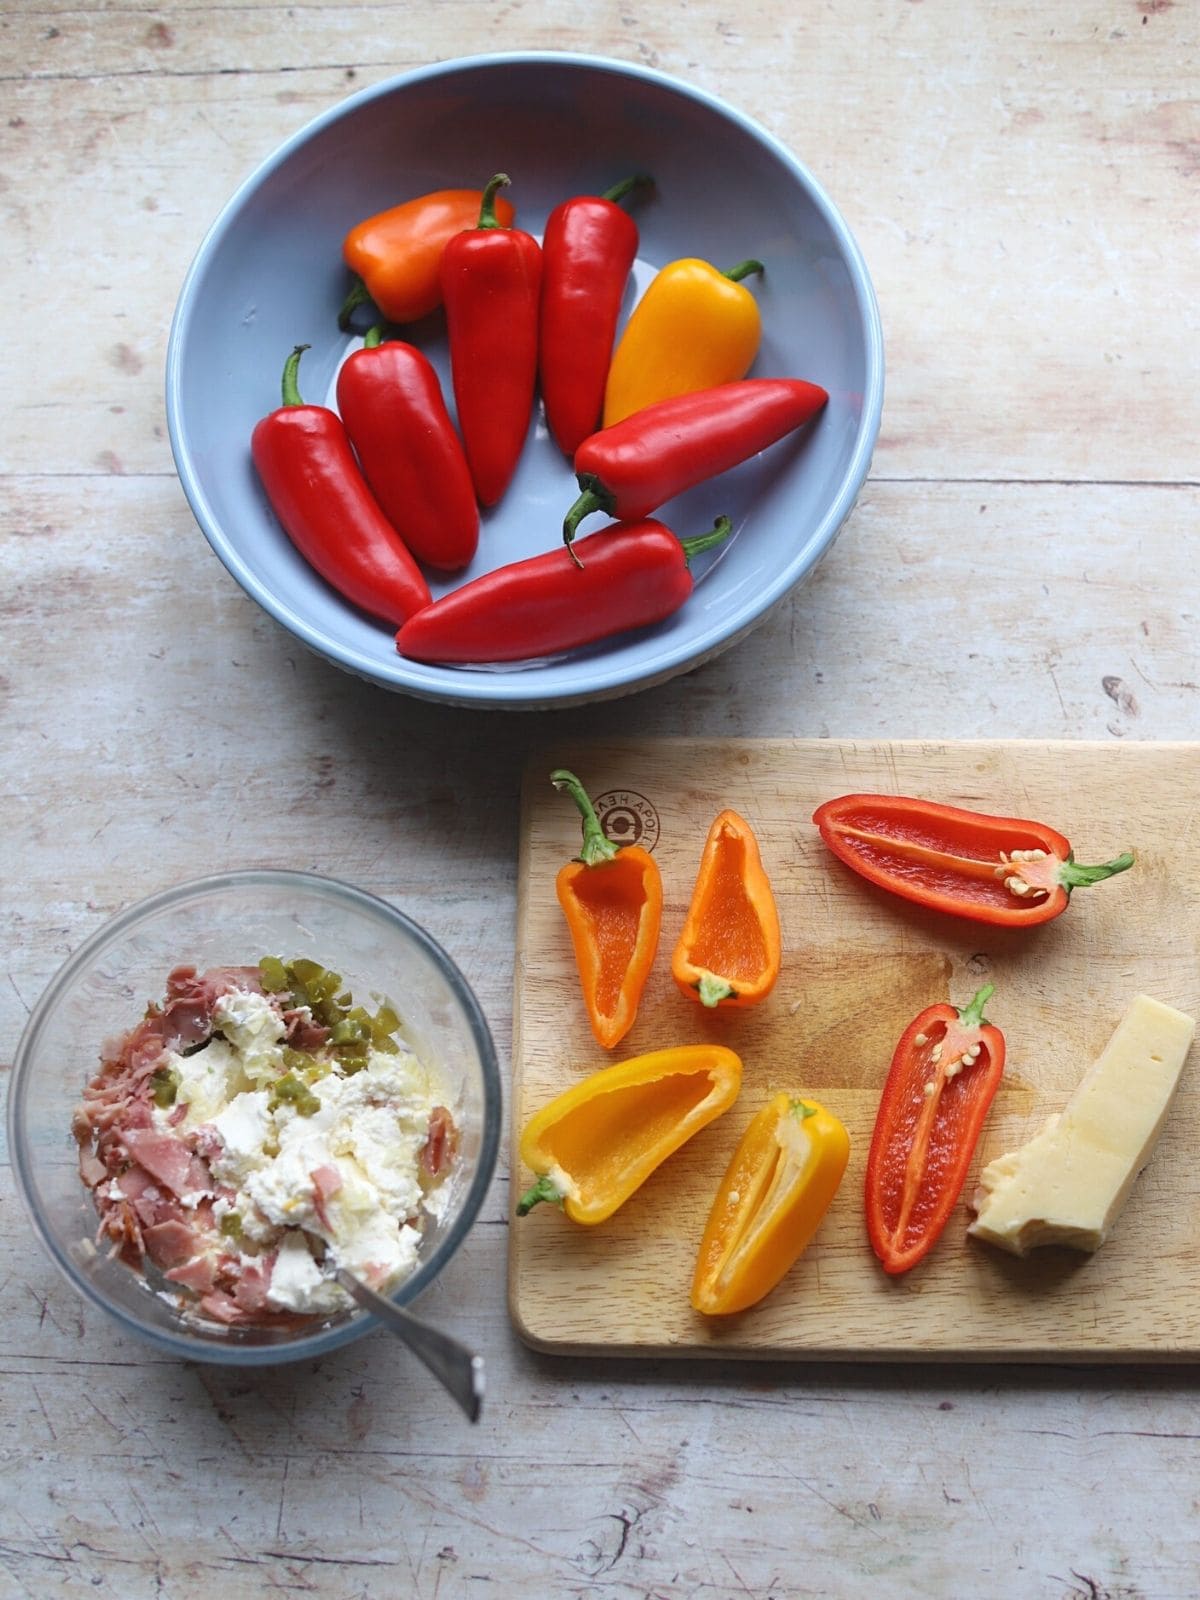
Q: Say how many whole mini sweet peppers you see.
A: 8